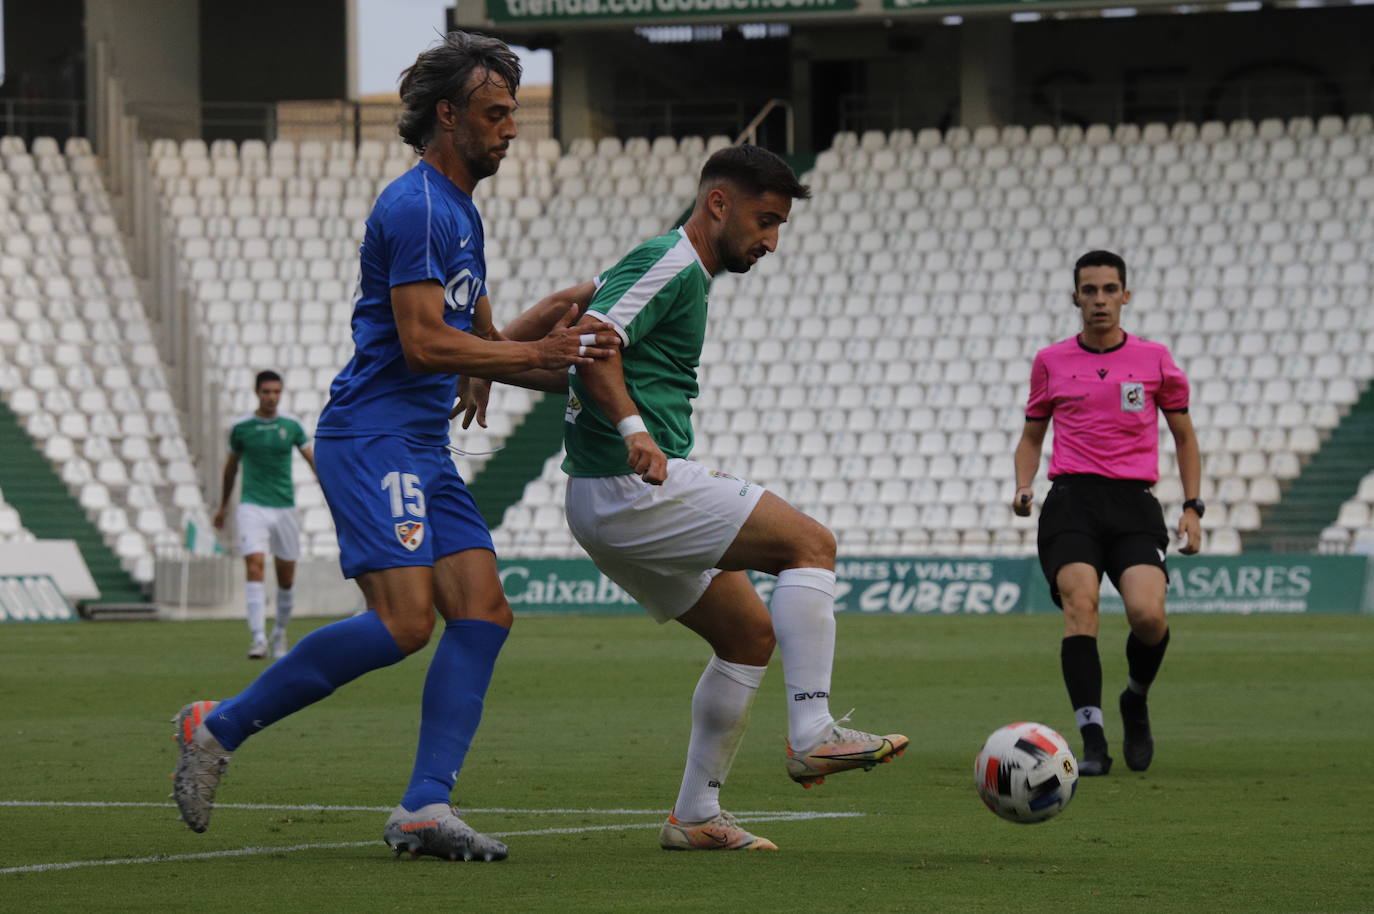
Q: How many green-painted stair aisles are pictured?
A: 3